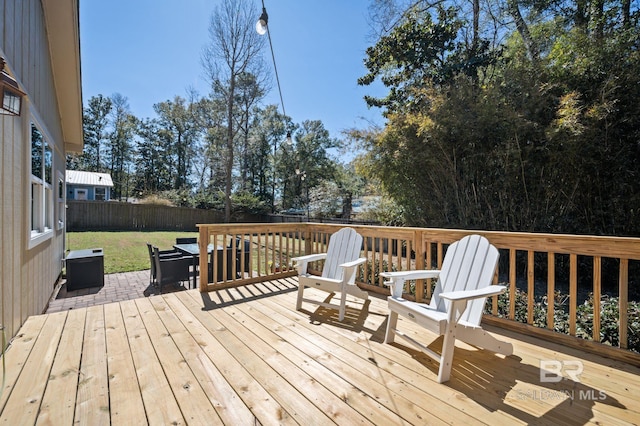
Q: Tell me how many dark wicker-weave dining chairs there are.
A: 6